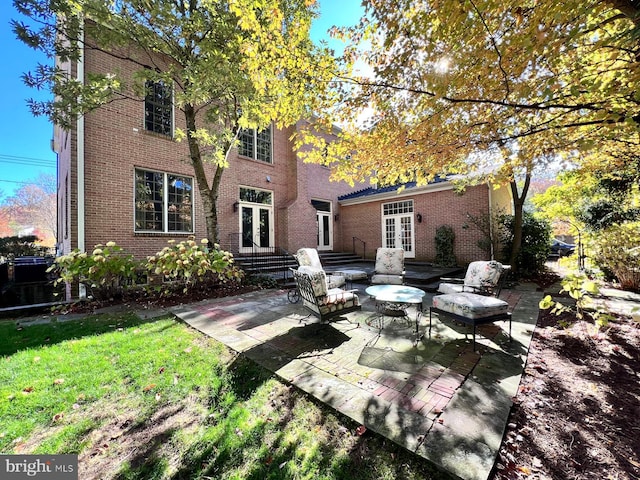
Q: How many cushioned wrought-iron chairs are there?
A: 4